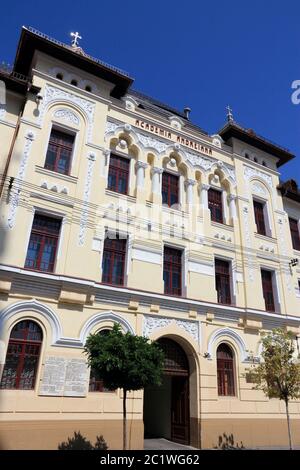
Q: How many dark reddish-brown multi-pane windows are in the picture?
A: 14